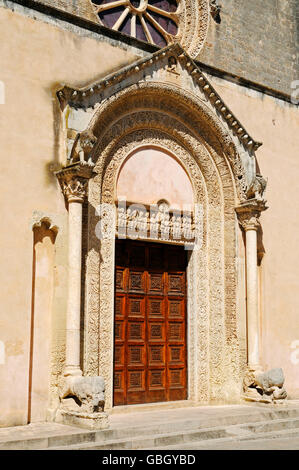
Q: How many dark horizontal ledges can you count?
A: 1